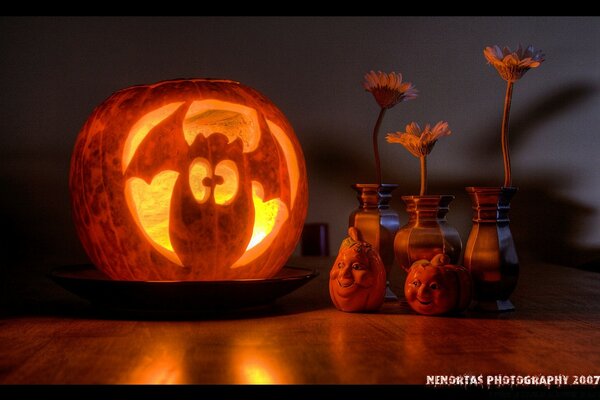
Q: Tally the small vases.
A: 3